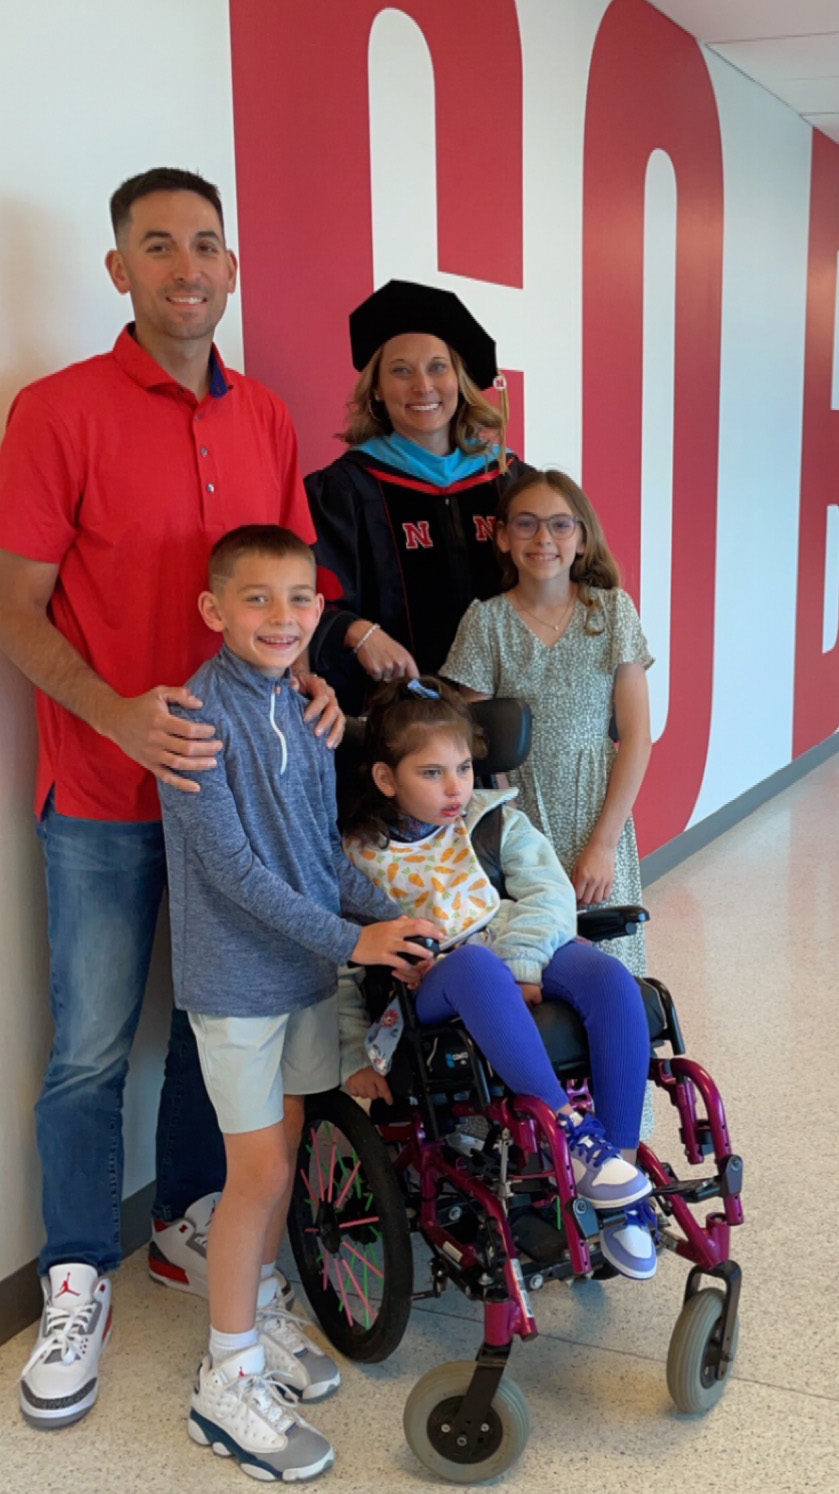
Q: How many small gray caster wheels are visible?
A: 2